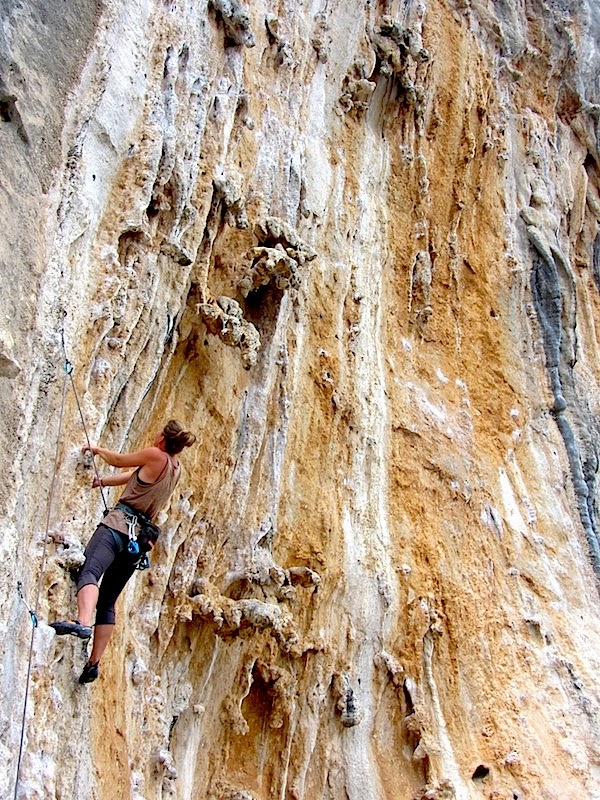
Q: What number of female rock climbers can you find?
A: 1